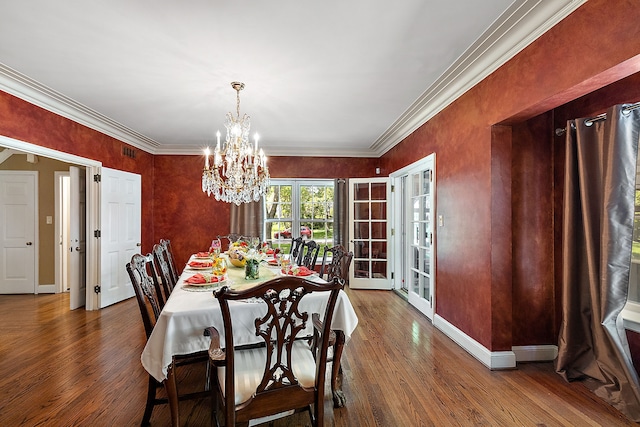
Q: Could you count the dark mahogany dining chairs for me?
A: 8